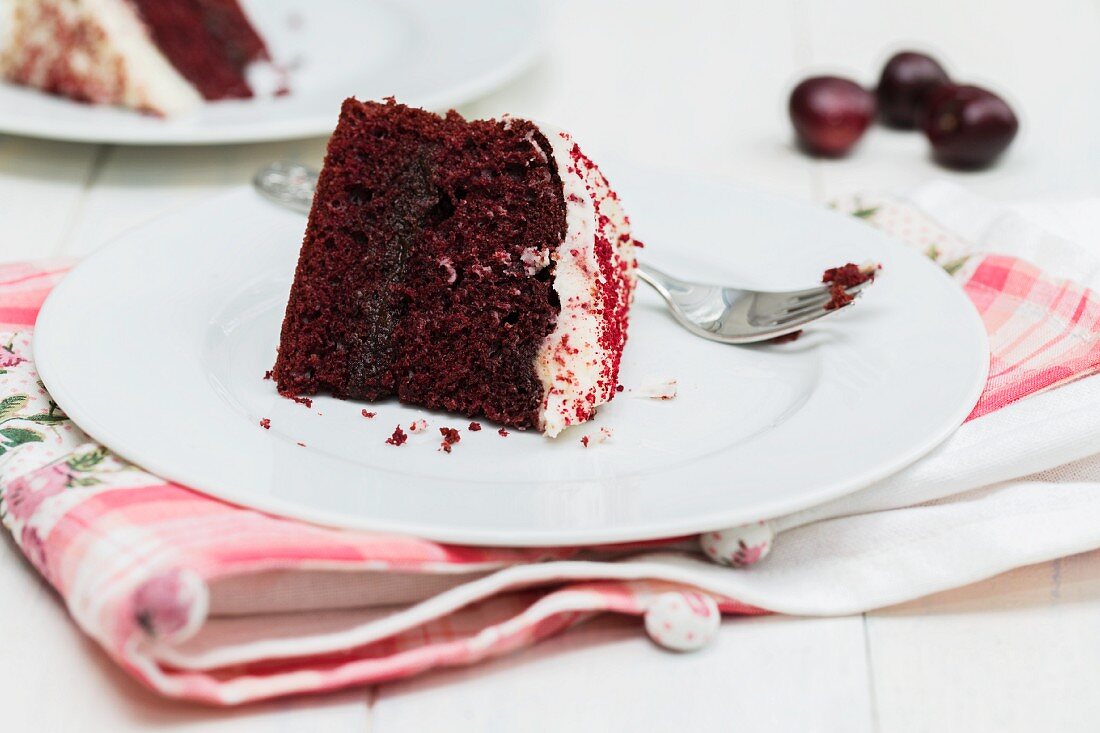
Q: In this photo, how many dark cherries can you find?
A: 3